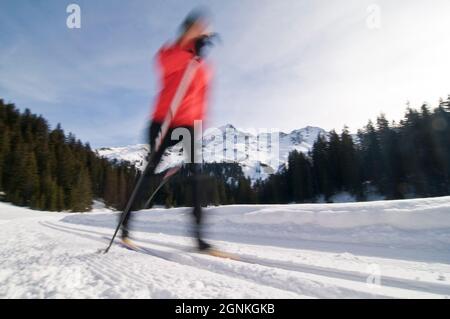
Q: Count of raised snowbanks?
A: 1